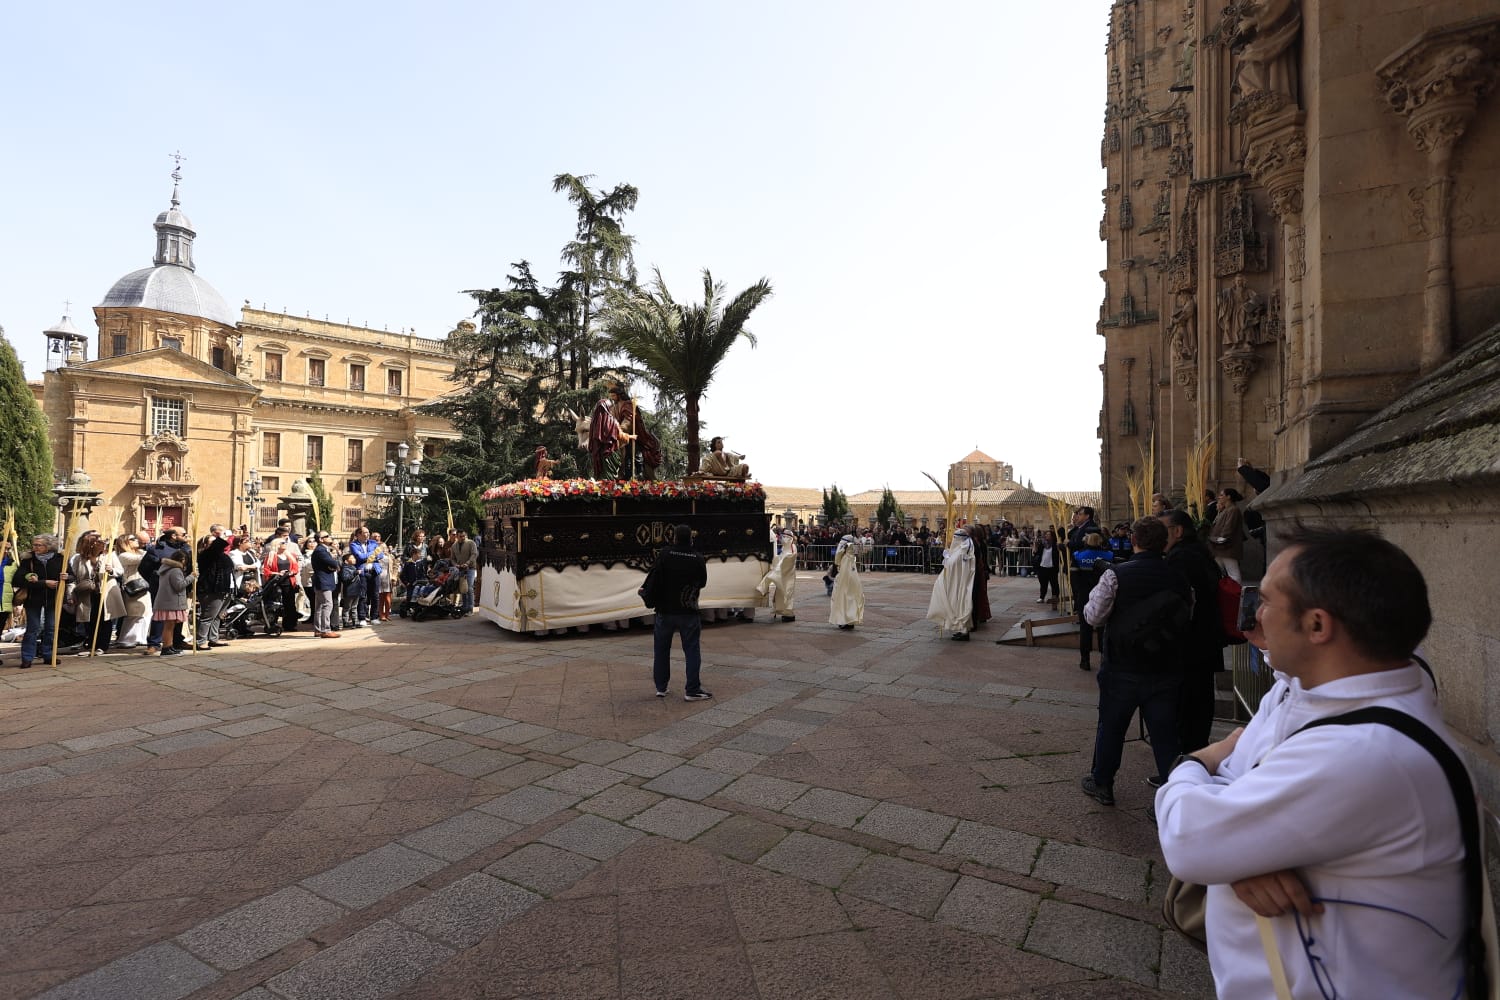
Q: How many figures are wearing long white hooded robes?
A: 3